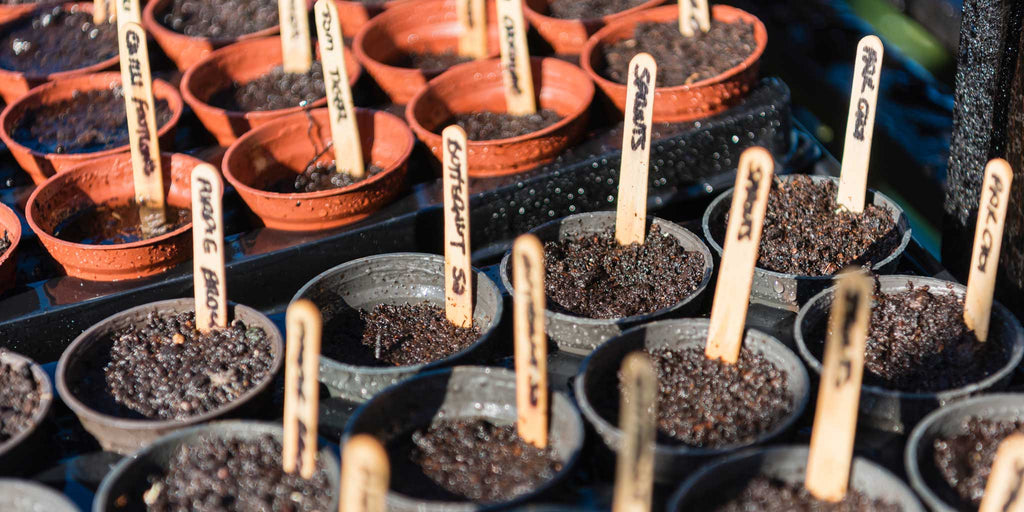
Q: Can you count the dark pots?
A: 12